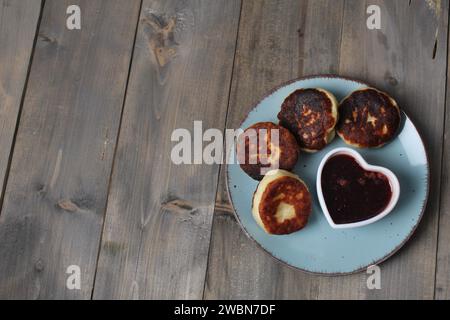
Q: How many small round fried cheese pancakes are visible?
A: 4